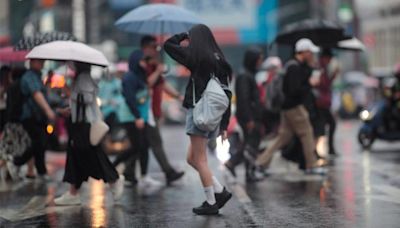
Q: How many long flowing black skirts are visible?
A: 1